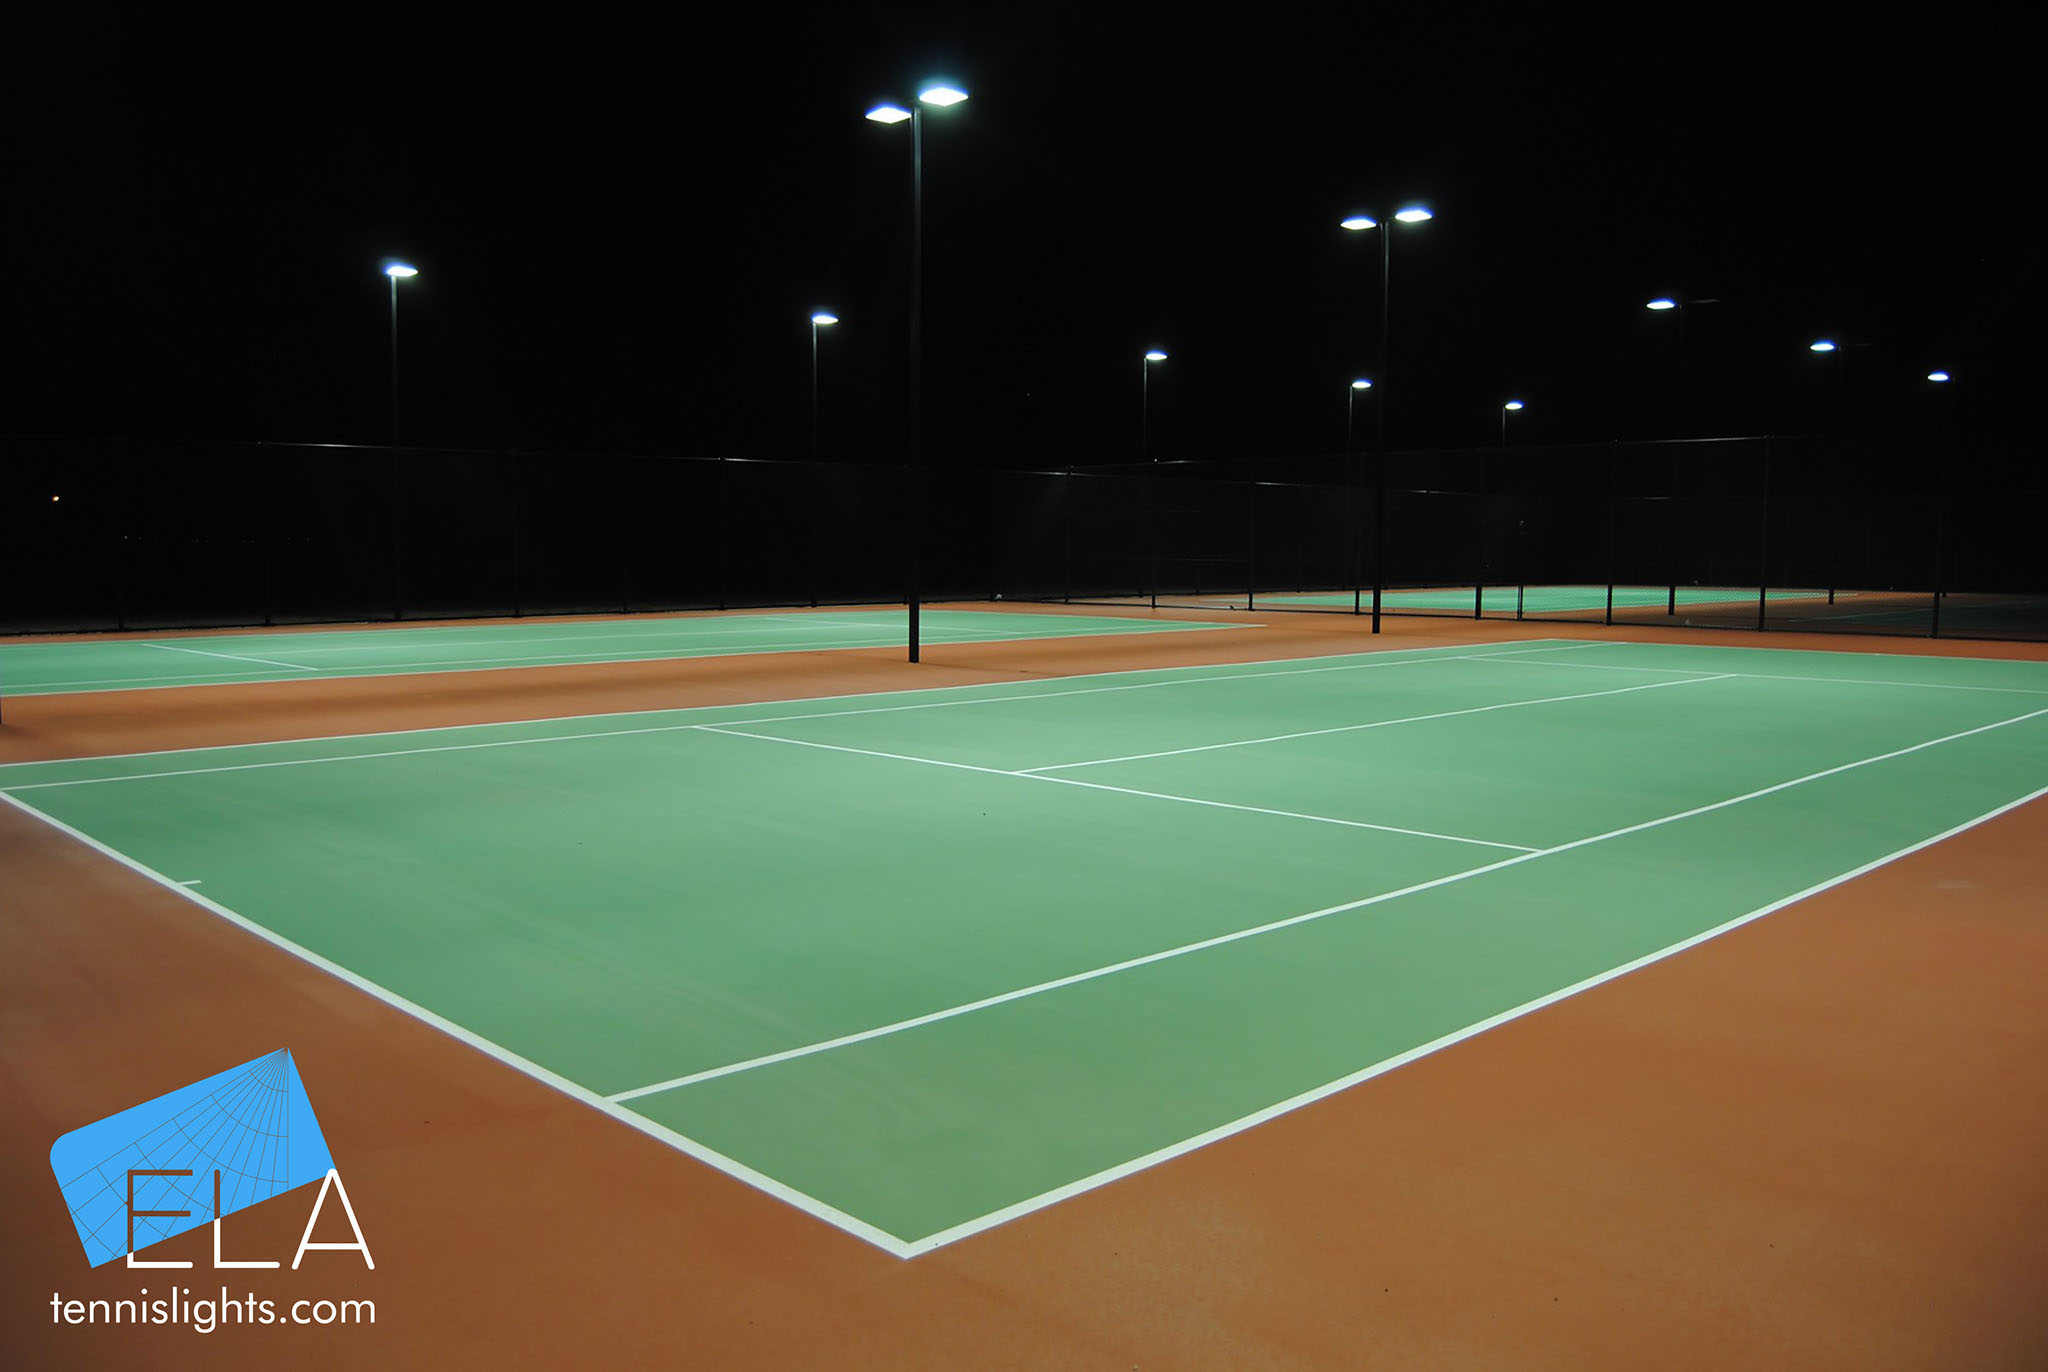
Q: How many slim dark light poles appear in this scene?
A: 10